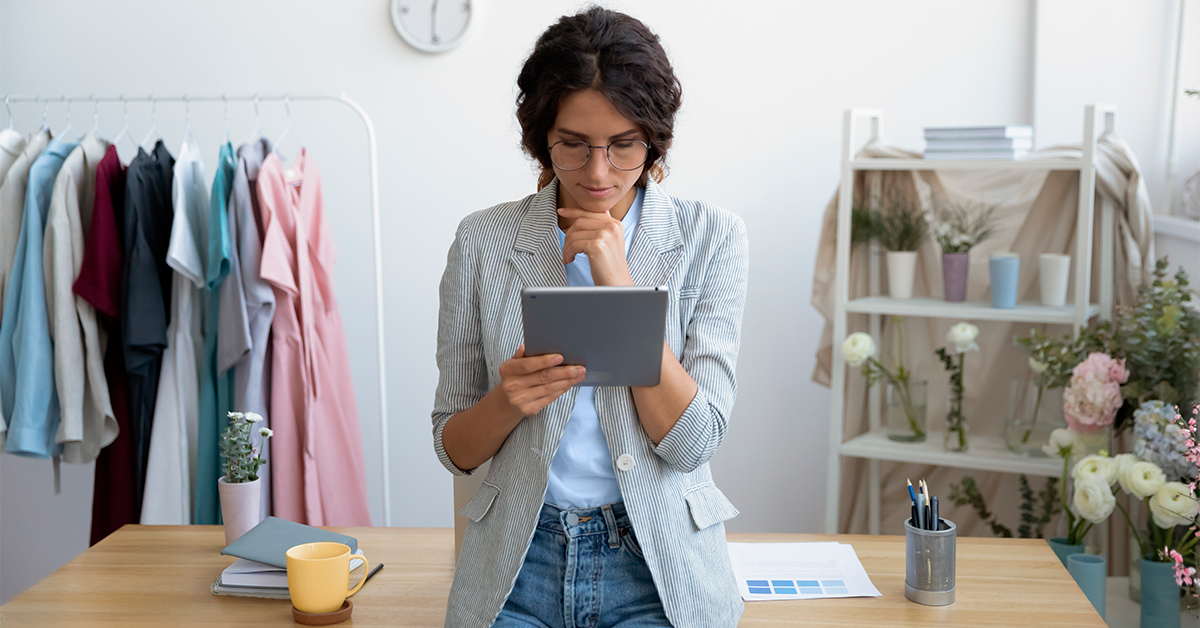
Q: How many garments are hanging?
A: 10